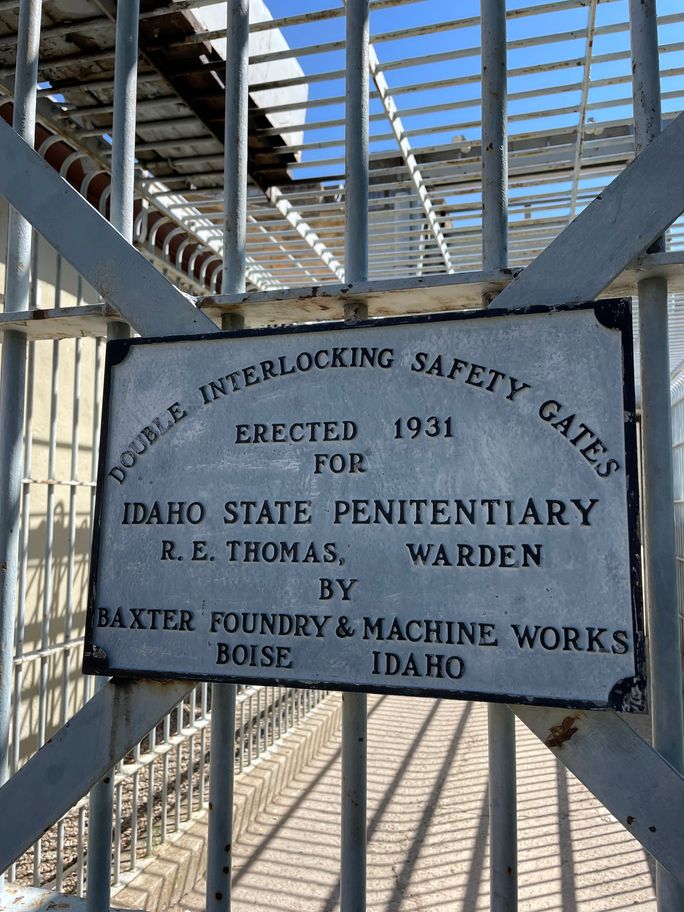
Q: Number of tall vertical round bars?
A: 6